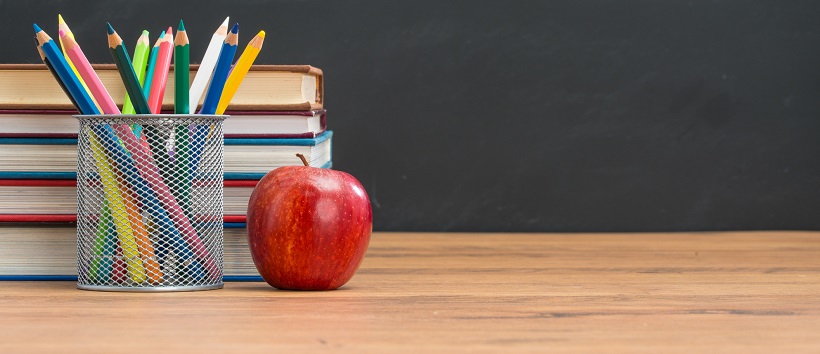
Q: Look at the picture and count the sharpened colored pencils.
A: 12